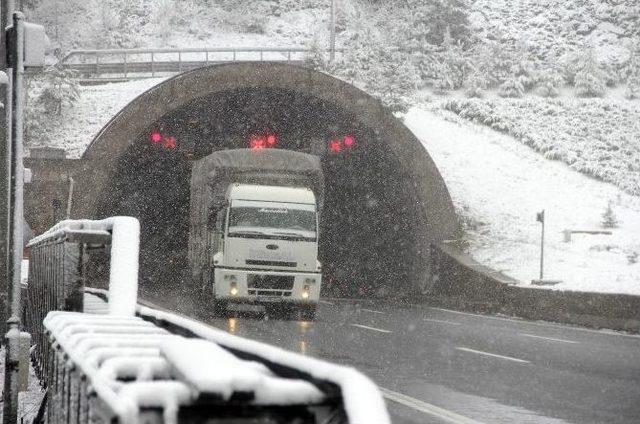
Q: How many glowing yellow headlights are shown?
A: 2